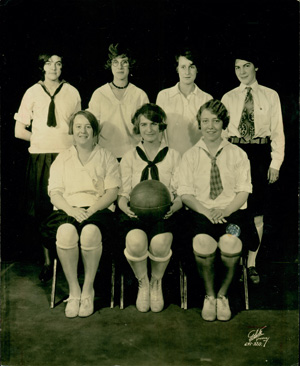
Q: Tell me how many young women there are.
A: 7